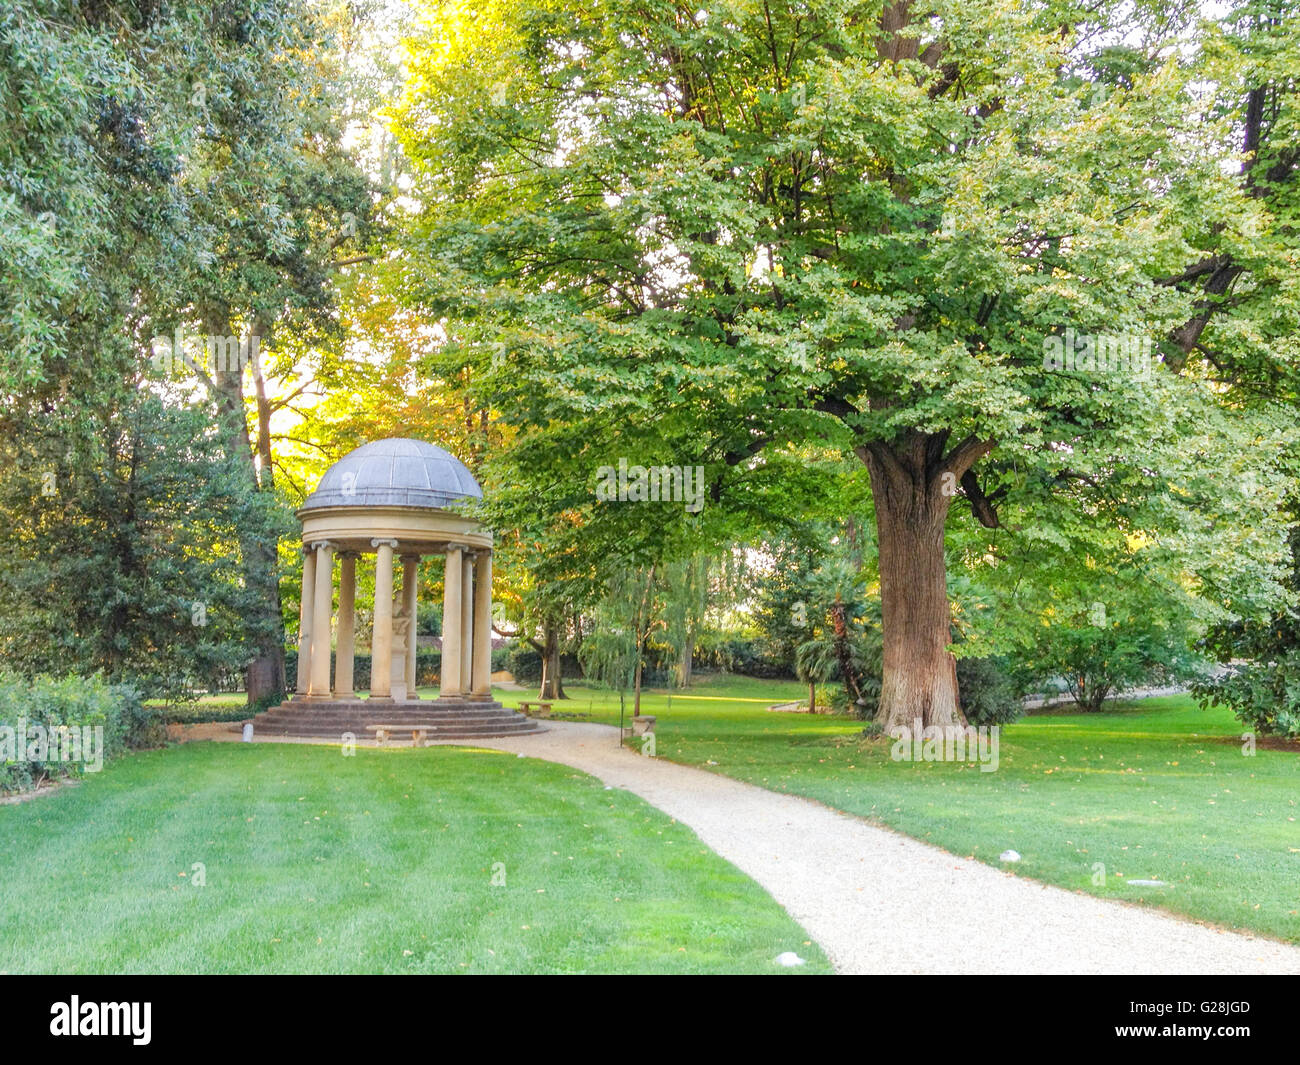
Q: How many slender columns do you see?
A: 8